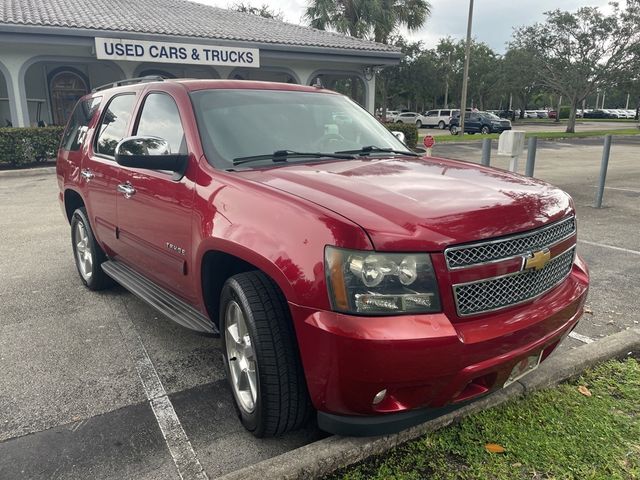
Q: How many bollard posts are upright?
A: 3